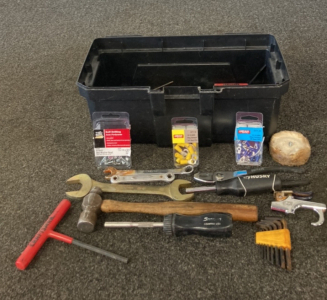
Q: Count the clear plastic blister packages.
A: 3